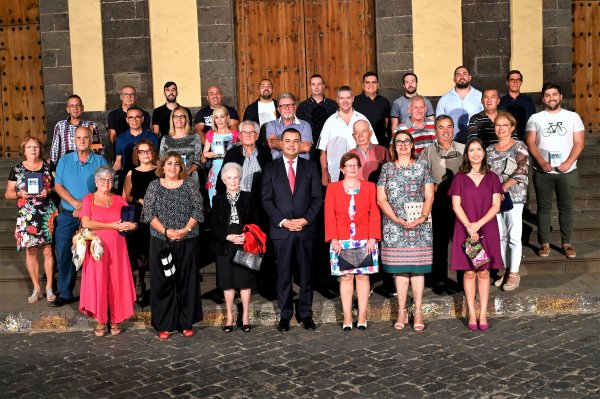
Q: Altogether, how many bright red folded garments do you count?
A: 1